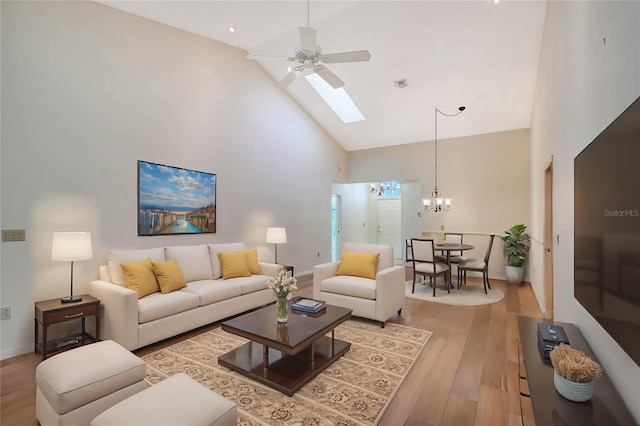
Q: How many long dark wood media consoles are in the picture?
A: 1